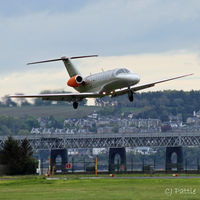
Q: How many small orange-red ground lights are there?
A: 3